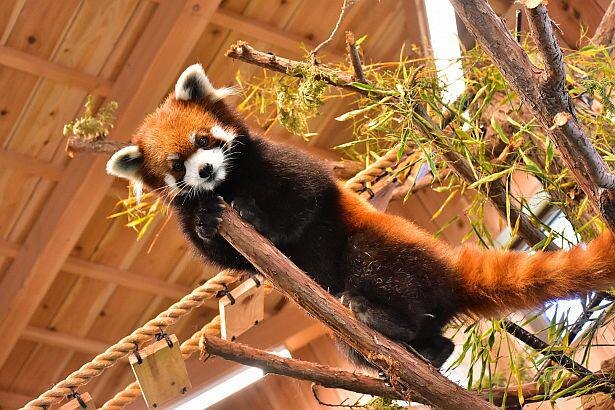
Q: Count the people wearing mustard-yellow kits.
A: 0